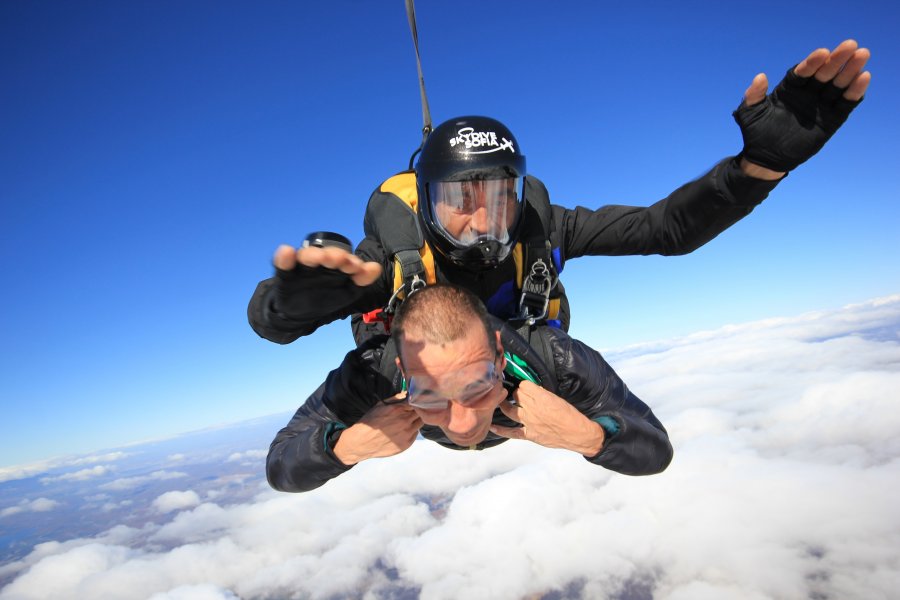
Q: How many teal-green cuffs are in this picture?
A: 2